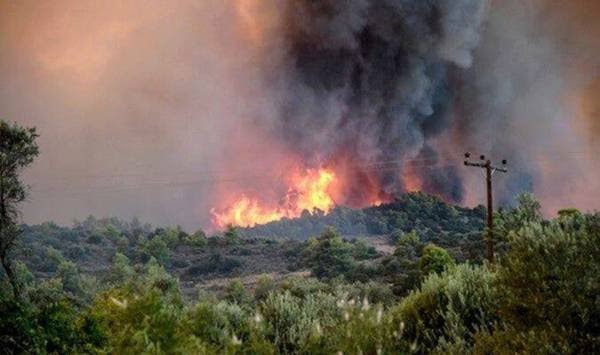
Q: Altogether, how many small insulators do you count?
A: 3